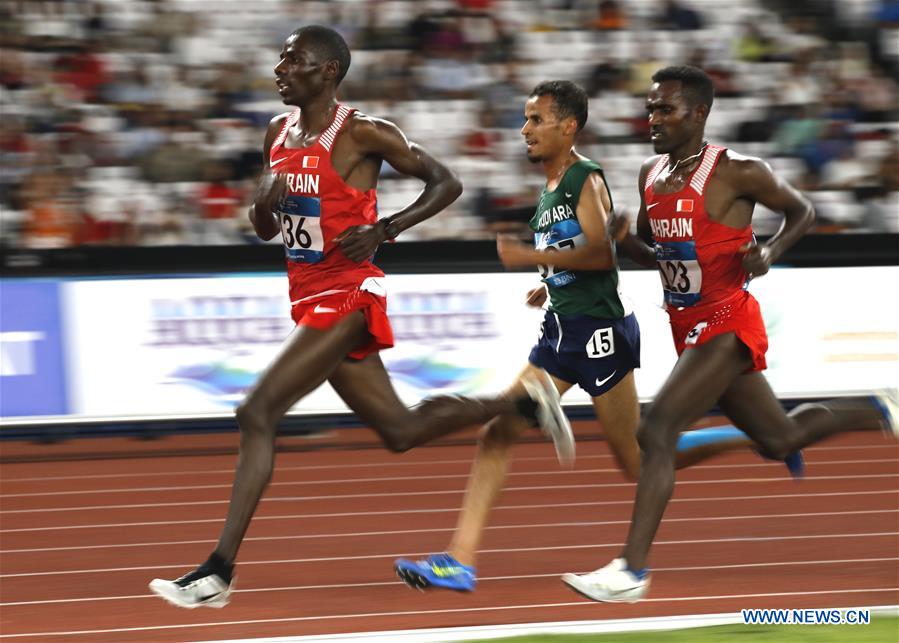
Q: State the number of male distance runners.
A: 3